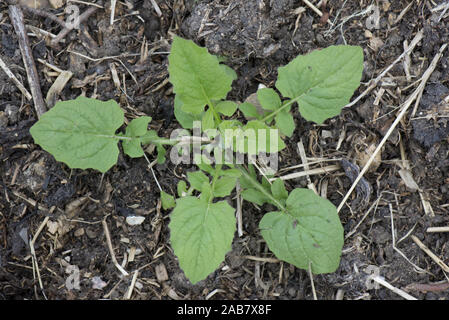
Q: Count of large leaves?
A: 5